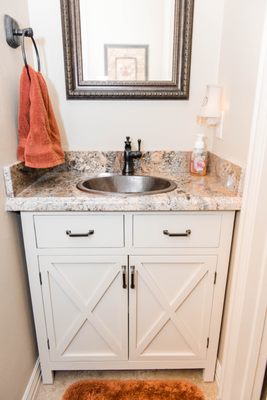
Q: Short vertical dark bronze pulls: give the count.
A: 2